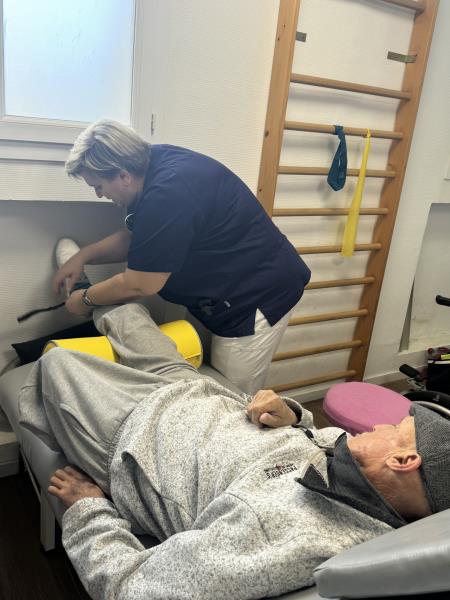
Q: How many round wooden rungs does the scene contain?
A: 10